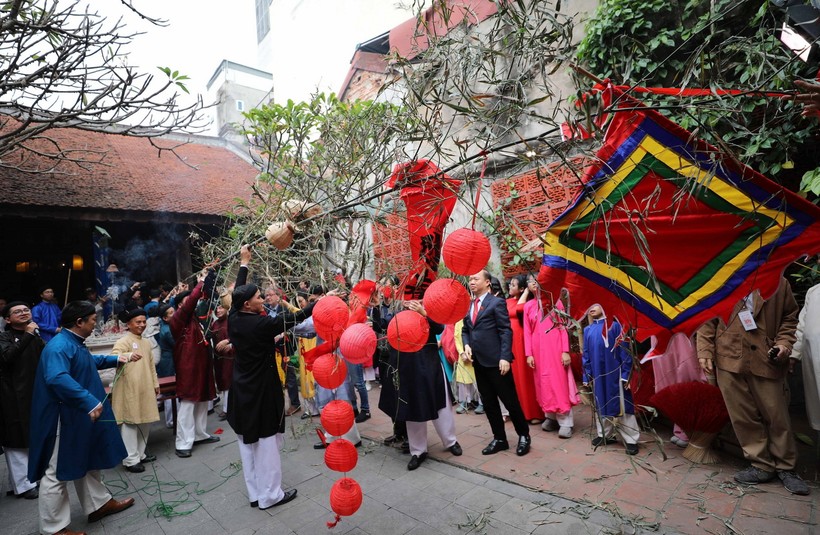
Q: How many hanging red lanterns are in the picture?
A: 9